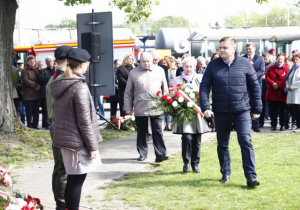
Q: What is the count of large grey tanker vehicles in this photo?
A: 1